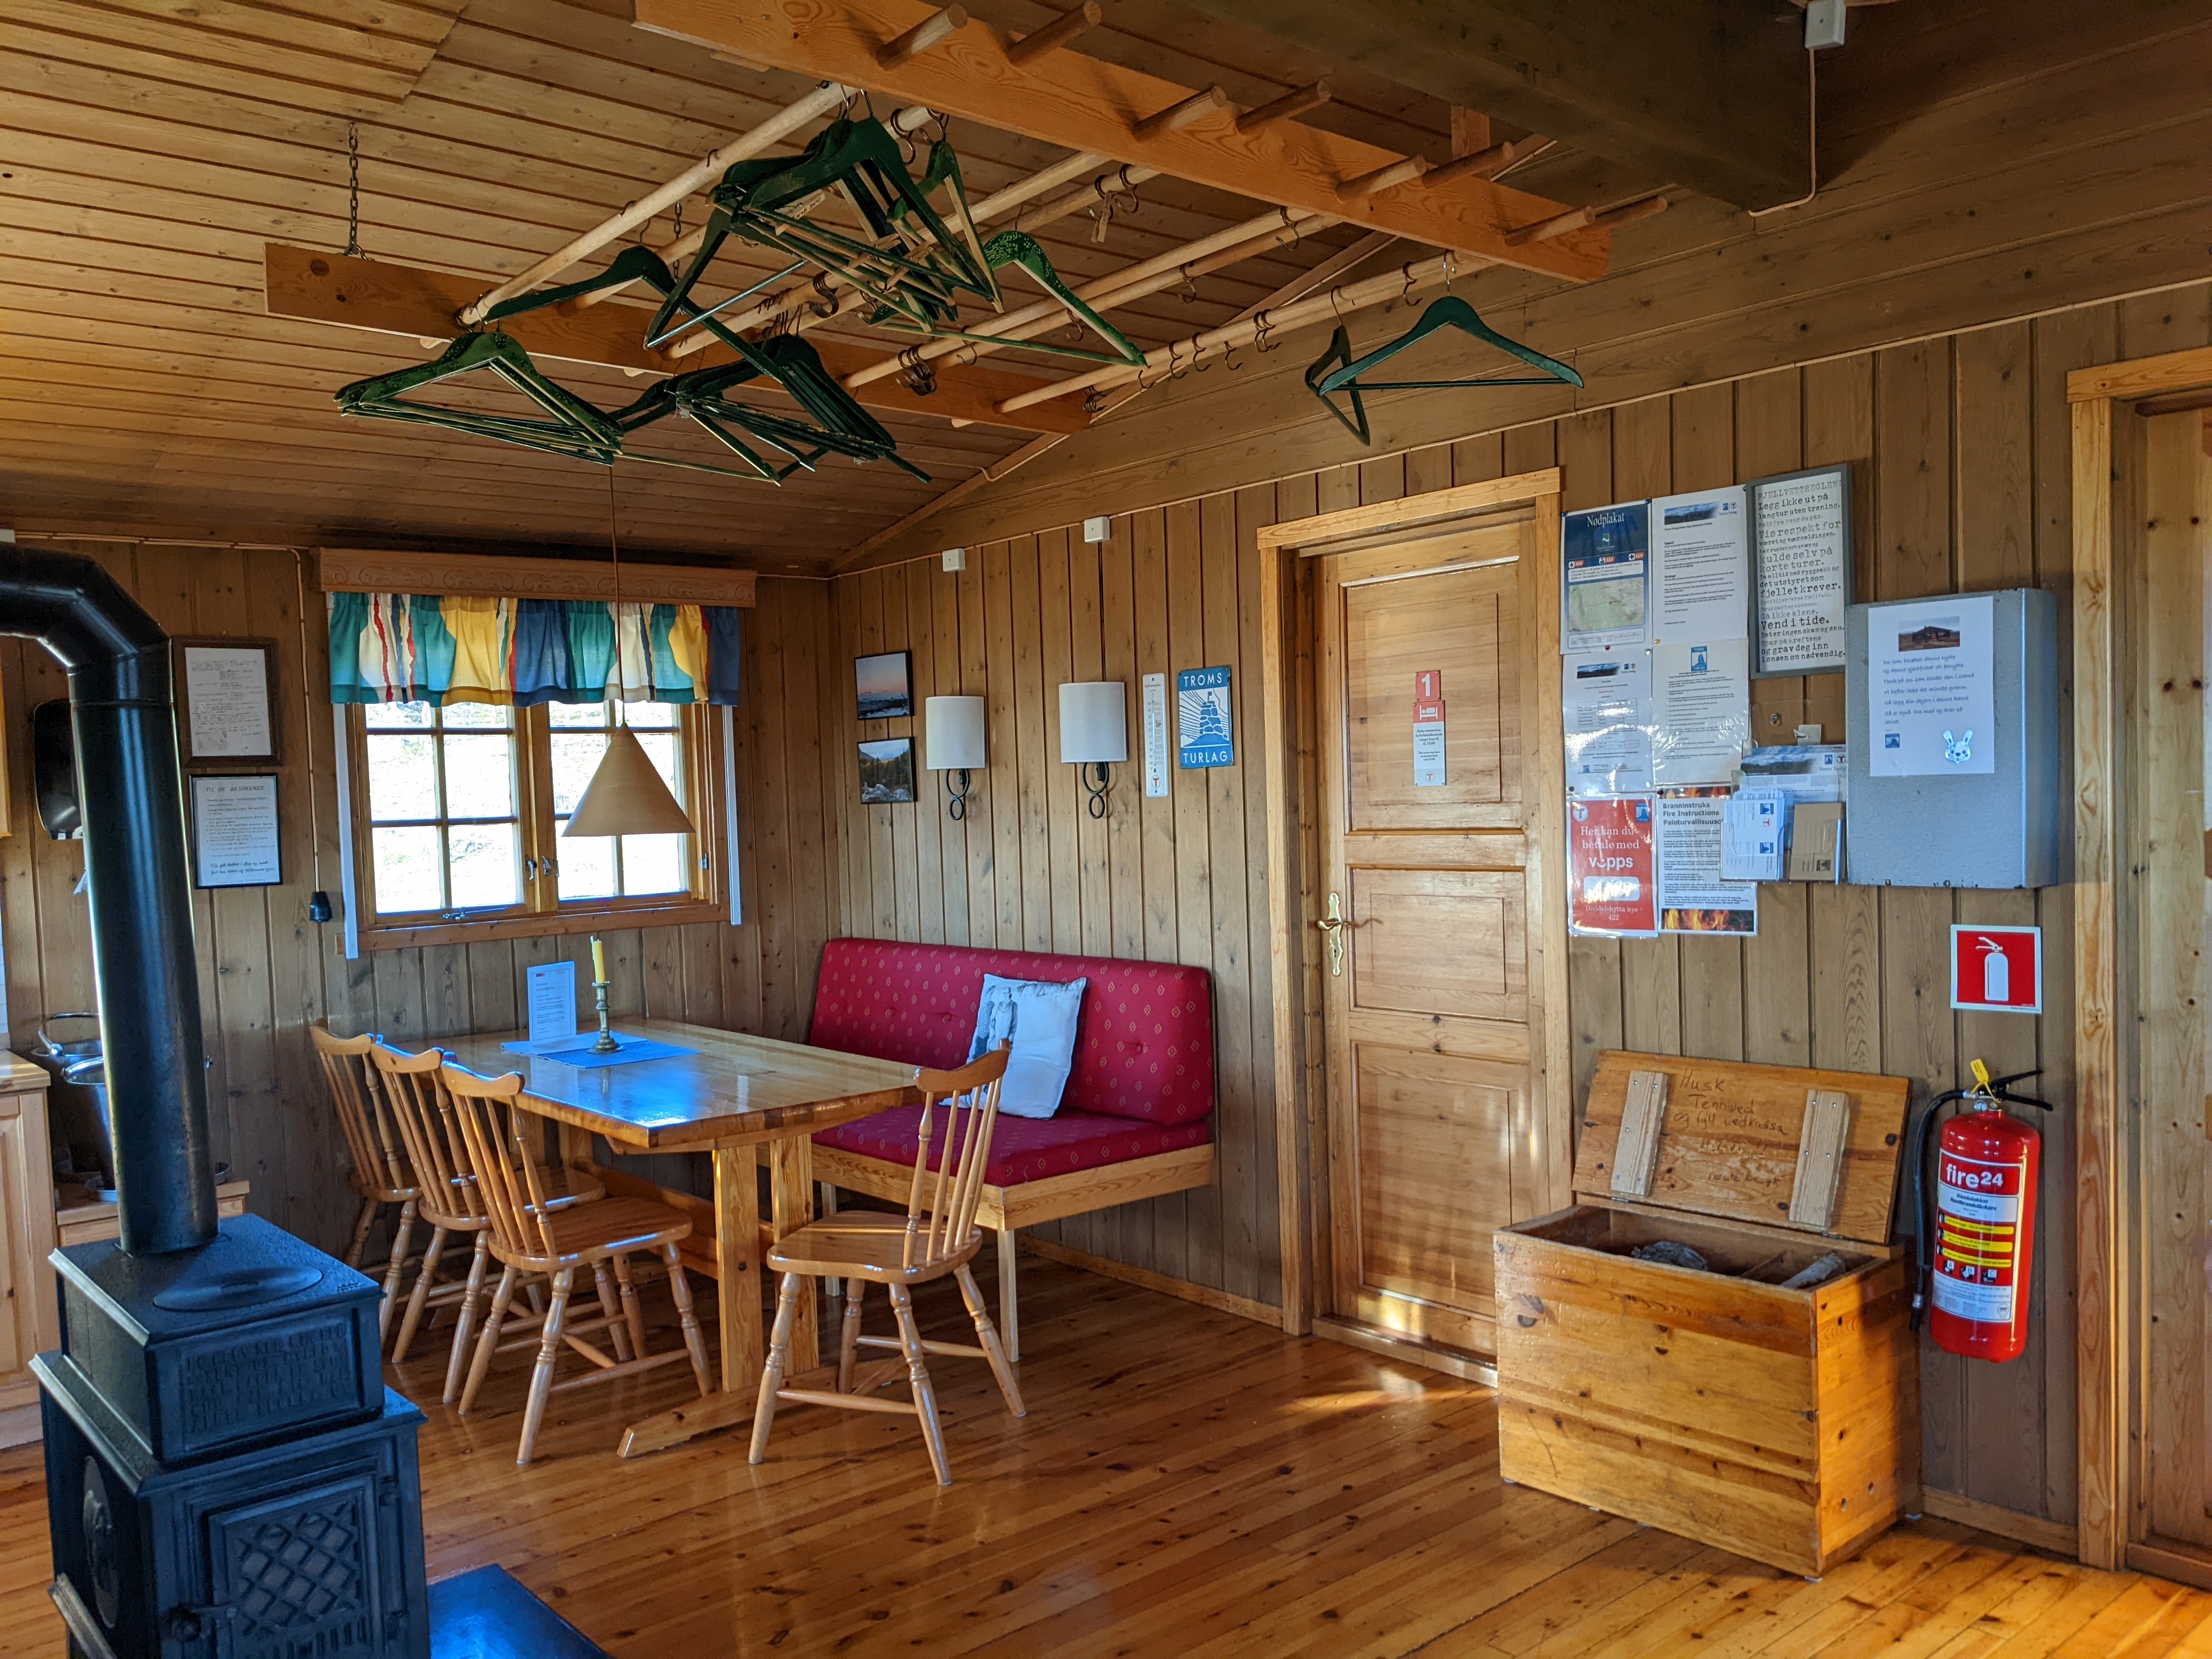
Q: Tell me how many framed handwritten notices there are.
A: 2